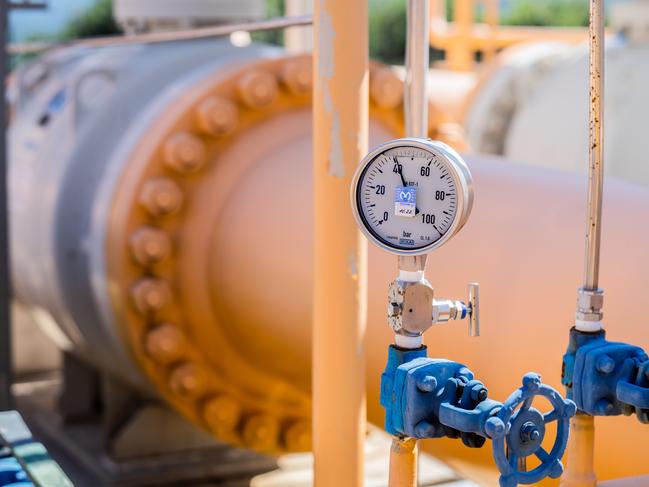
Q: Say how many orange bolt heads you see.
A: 13